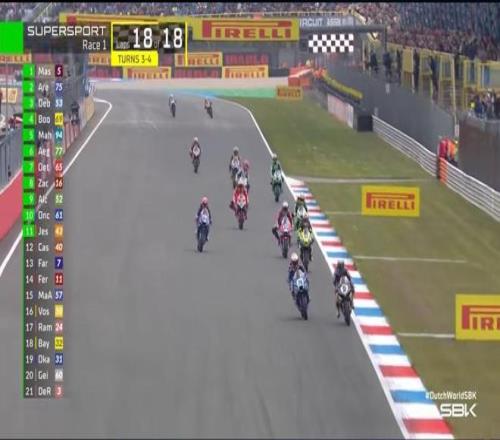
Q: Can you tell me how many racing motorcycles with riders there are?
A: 13